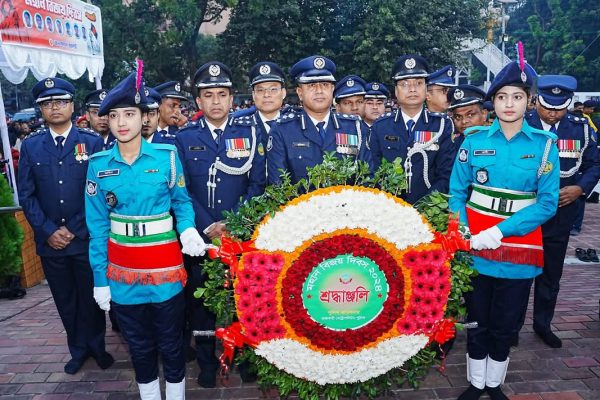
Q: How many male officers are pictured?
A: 13